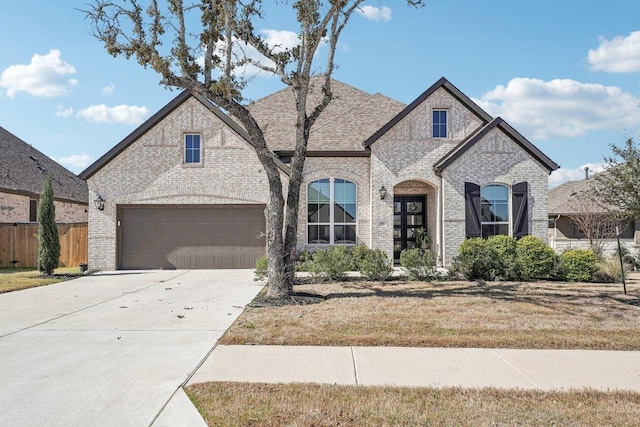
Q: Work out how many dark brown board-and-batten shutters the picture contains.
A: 2